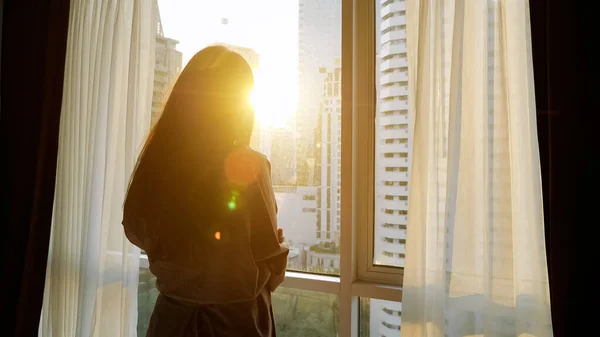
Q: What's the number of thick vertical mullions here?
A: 1